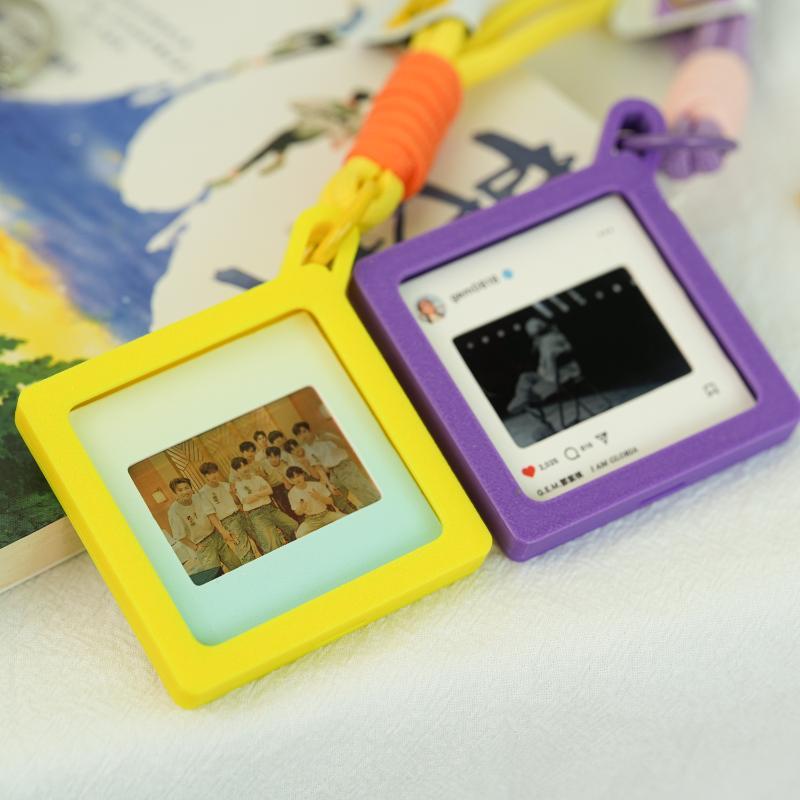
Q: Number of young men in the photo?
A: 10